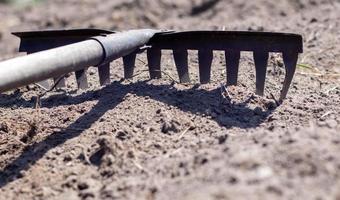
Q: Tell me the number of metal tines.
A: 11